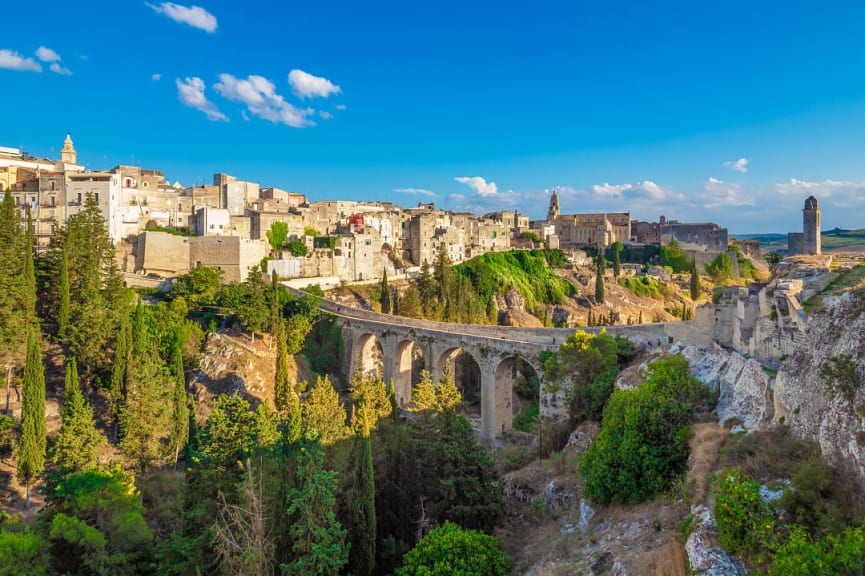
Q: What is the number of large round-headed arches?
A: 4